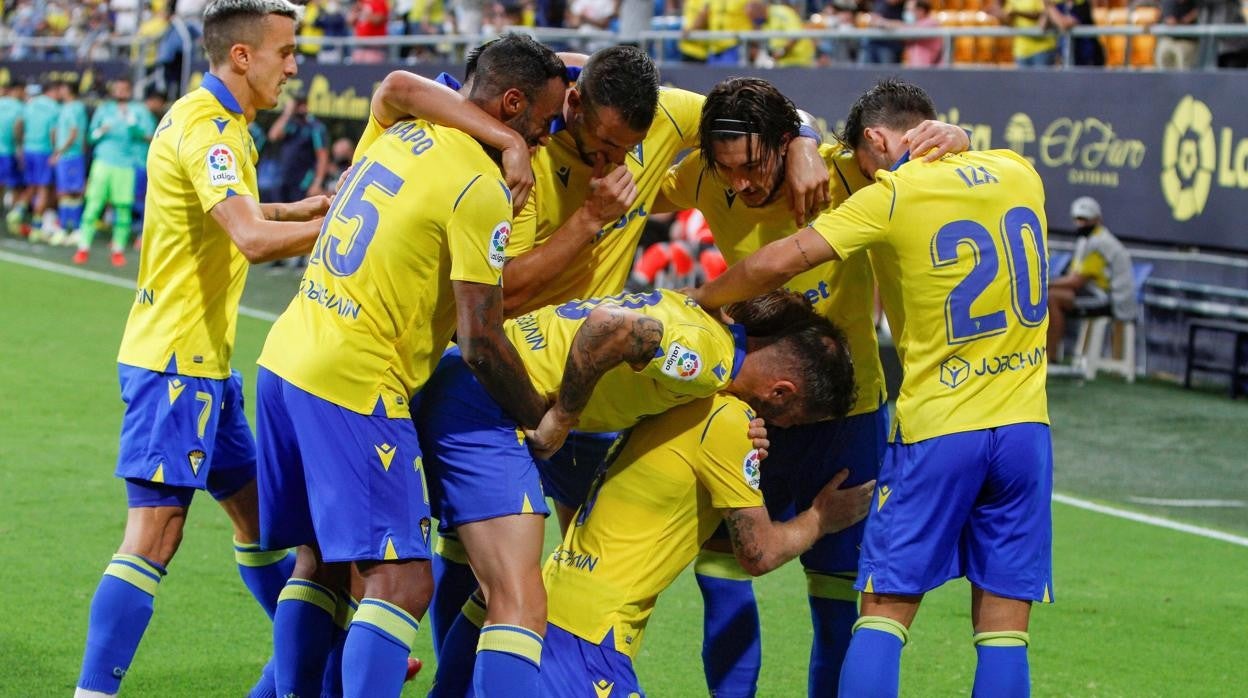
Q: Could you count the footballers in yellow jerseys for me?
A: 8